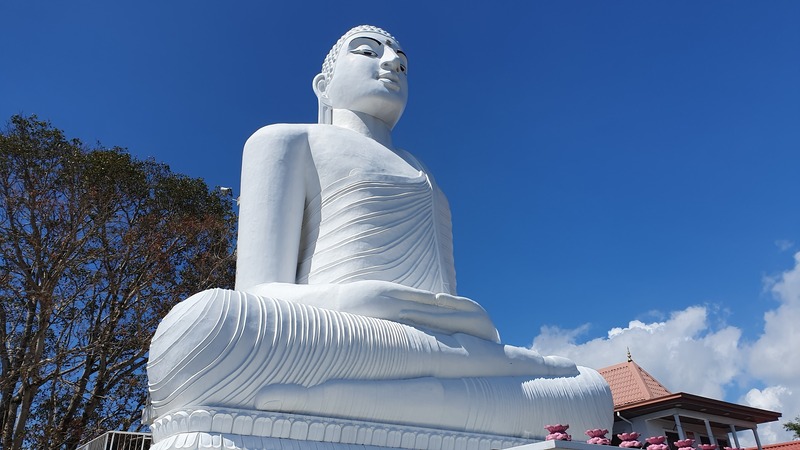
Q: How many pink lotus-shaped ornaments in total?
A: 7